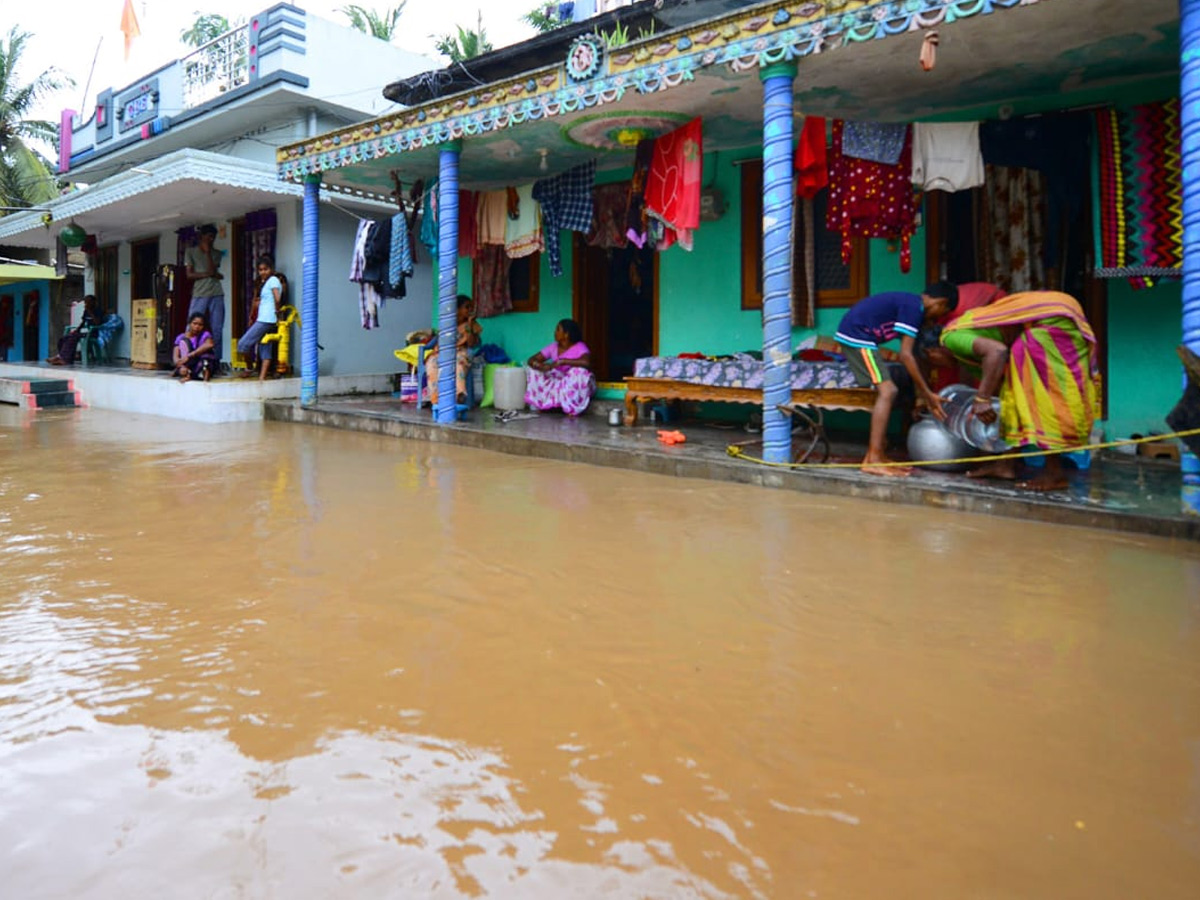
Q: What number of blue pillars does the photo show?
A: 4